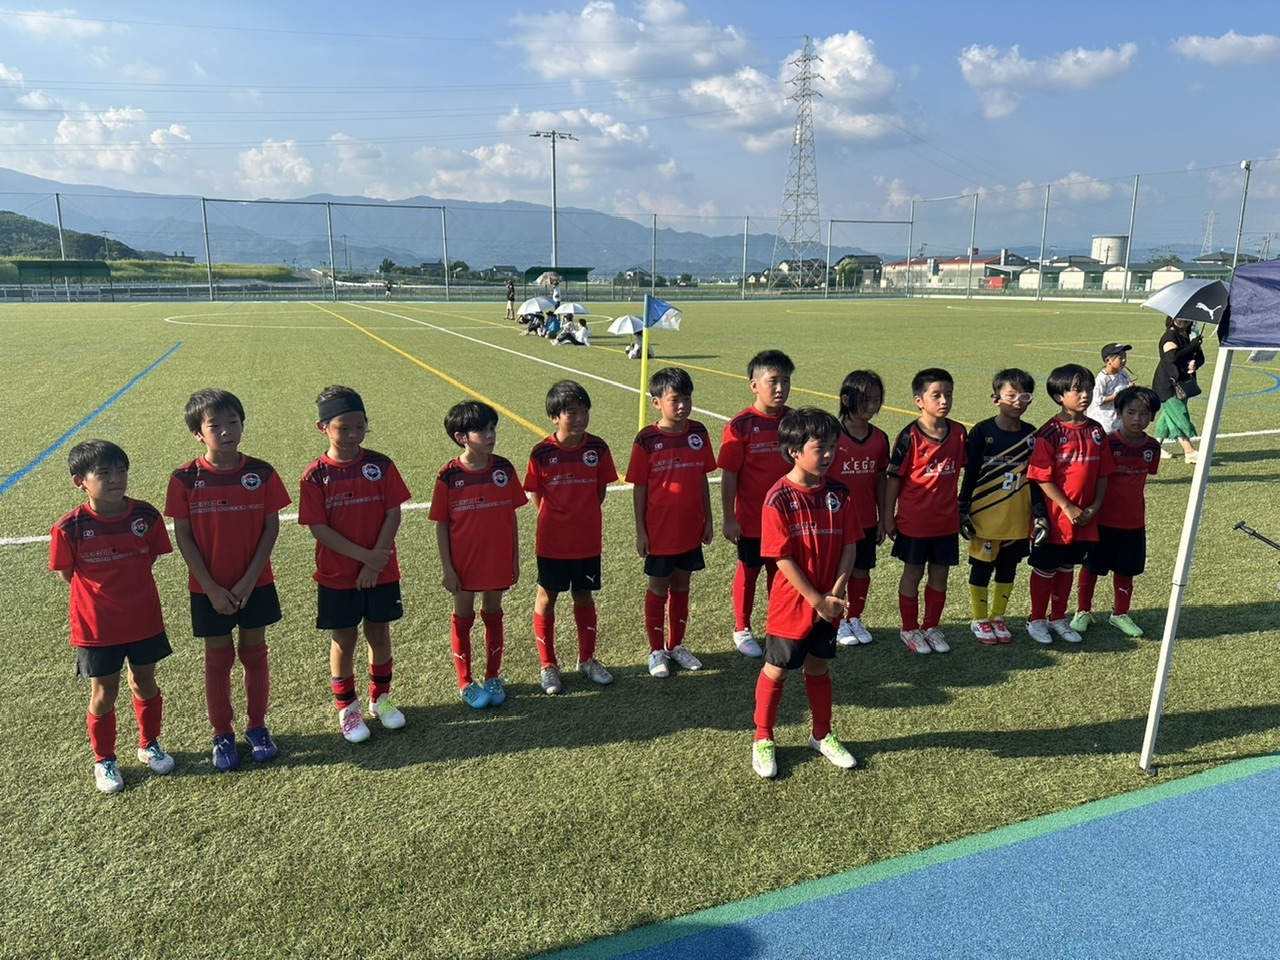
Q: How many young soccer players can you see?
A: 13